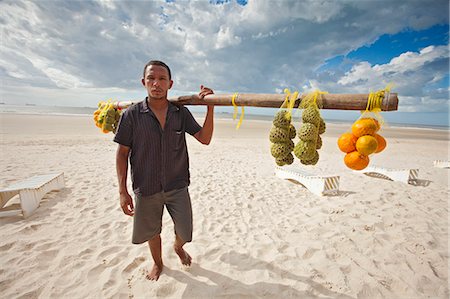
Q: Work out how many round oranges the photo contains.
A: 5